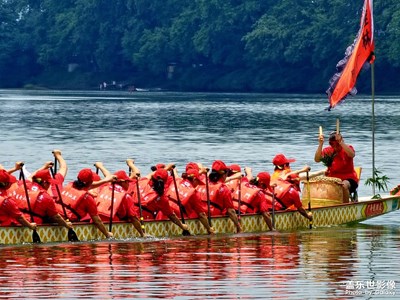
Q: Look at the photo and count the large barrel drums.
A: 1